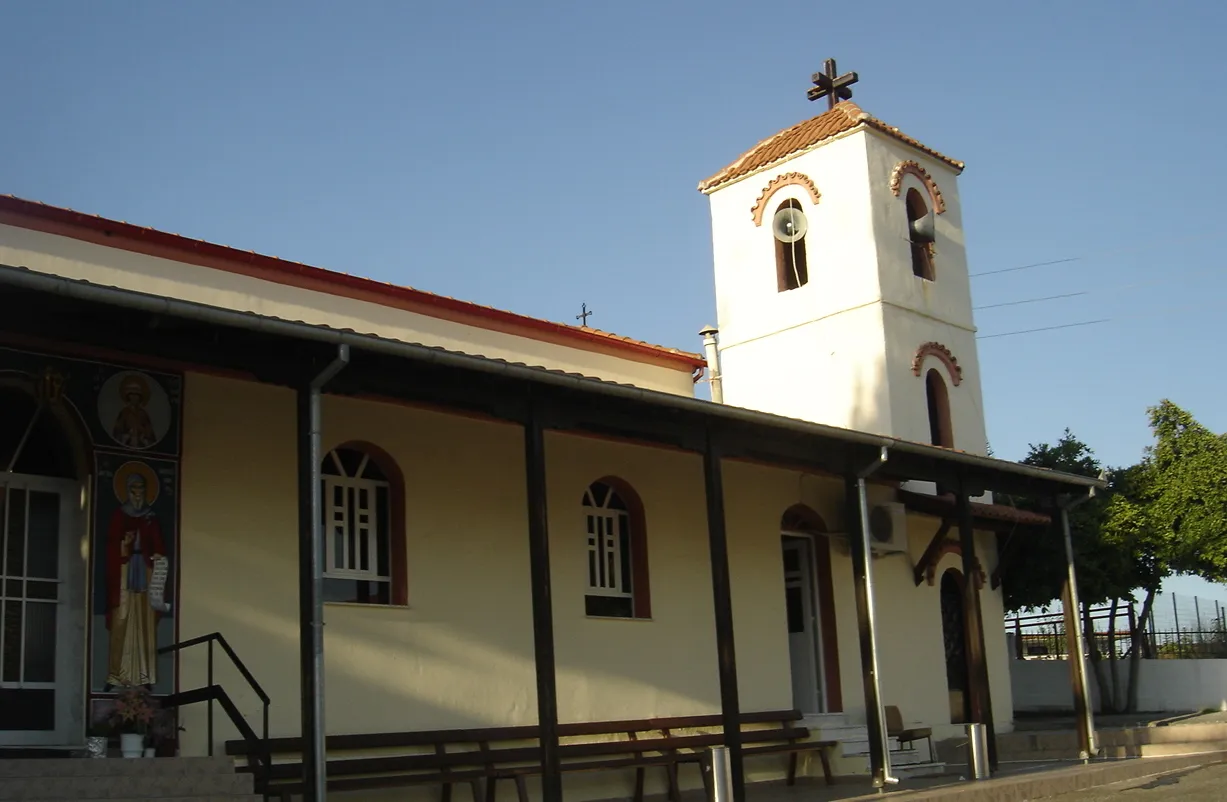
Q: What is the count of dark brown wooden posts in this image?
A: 6